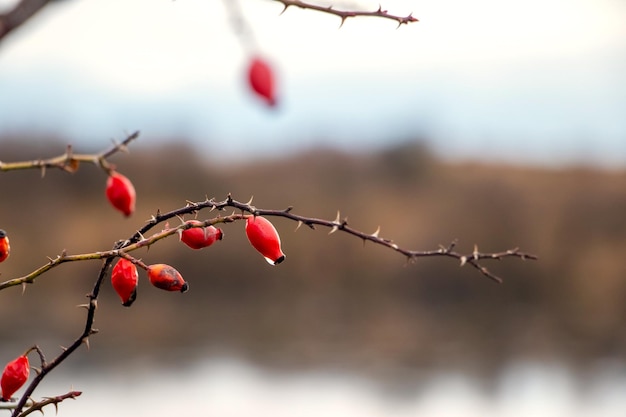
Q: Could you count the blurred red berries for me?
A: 1